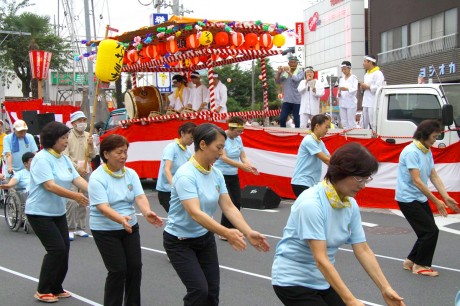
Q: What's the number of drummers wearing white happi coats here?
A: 3